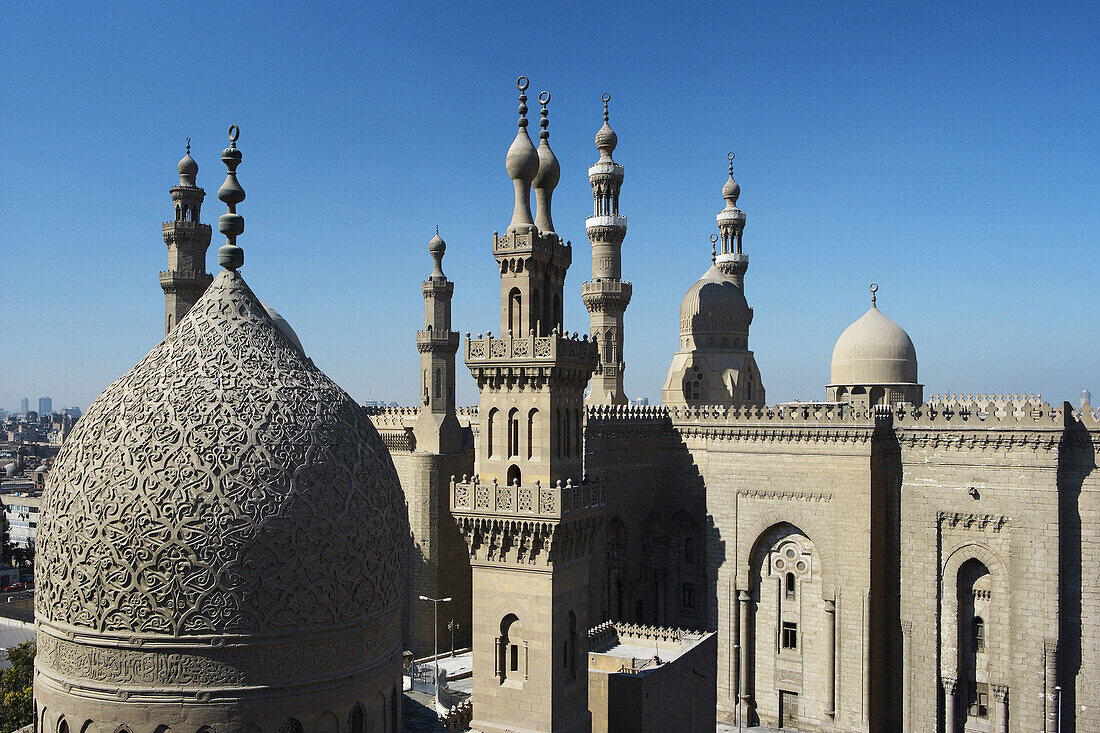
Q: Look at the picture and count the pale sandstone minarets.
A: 5